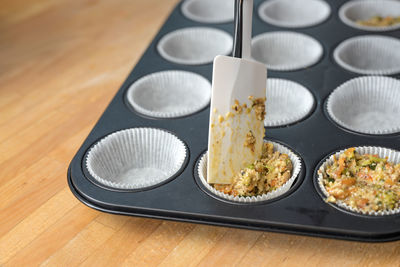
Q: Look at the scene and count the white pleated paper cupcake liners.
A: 12